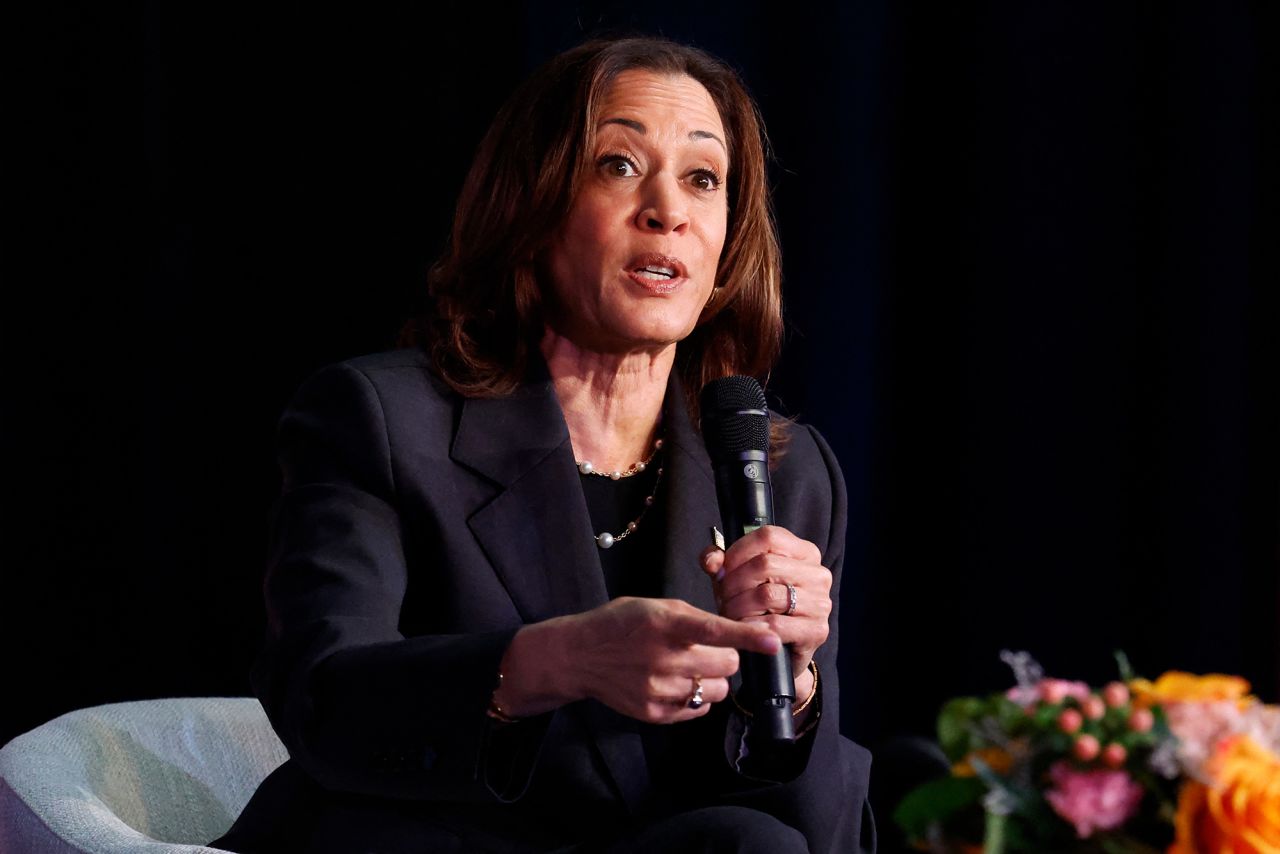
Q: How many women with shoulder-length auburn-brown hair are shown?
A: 1